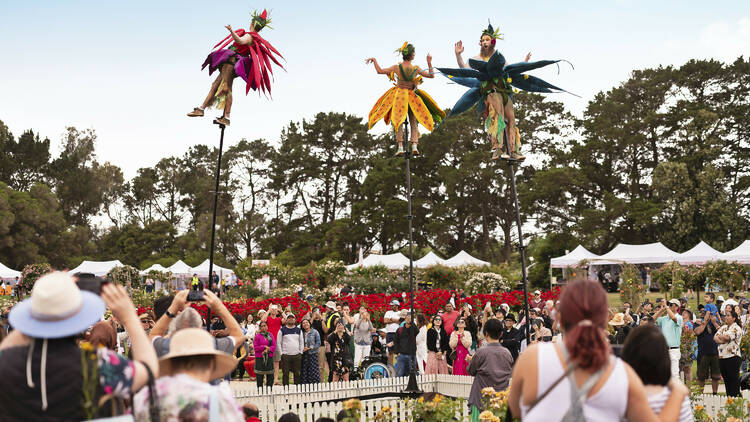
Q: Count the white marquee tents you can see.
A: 12